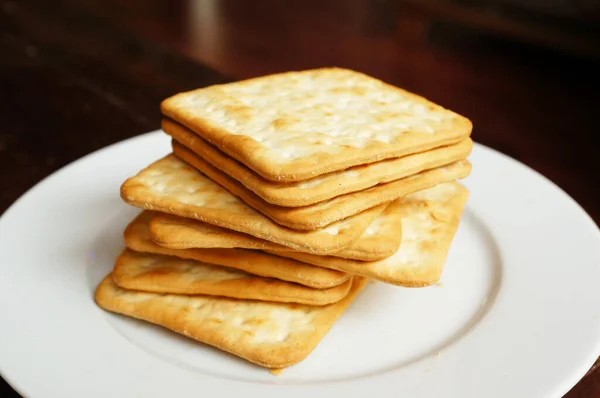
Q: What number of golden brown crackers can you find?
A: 9